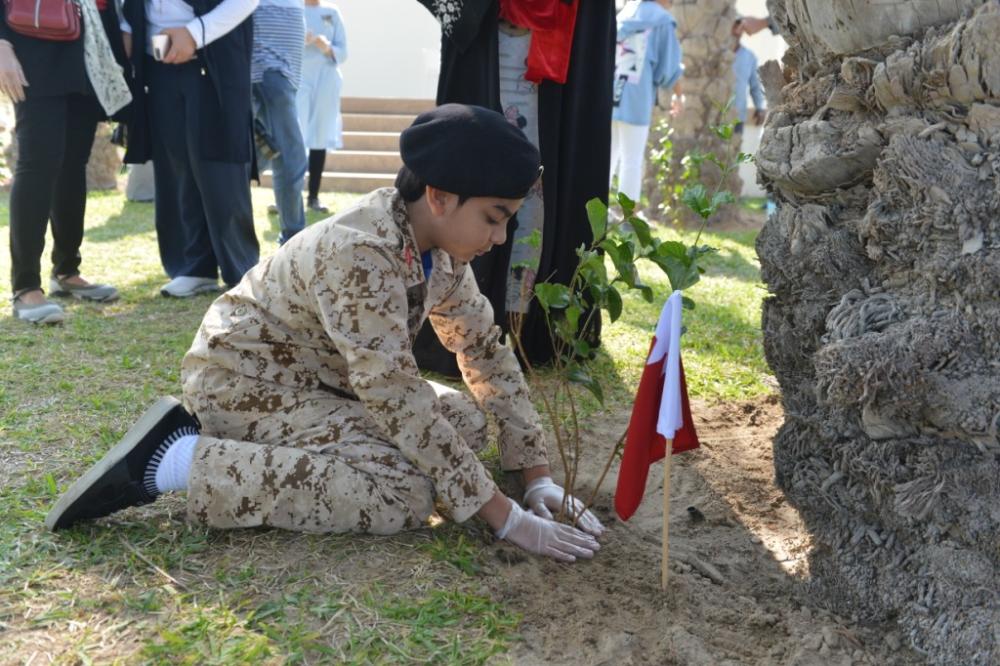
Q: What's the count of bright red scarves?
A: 1